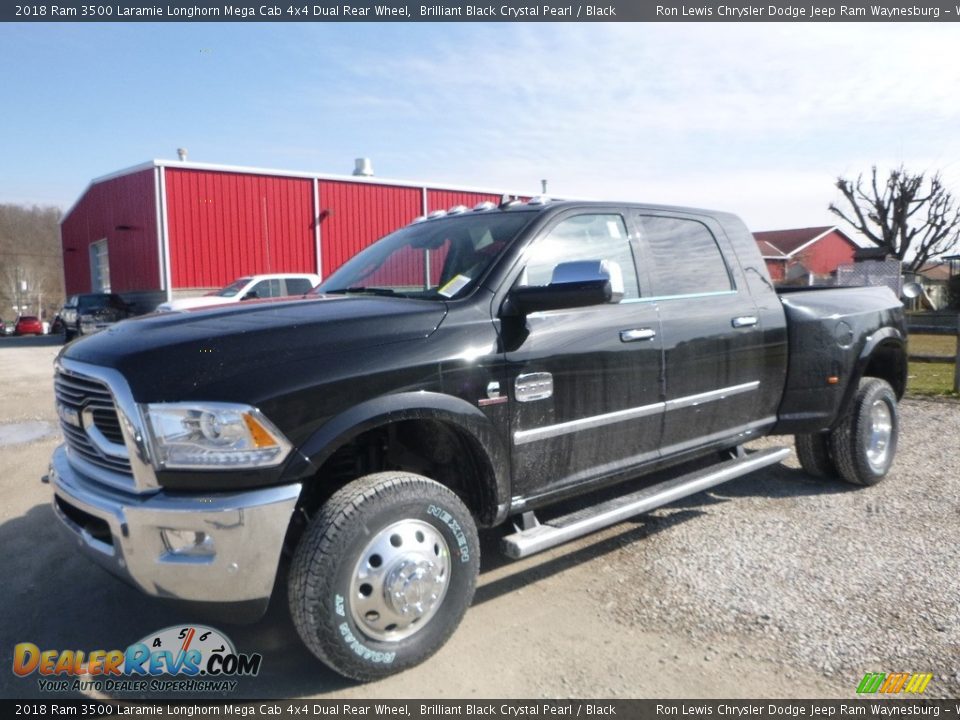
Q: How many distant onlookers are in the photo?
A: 0